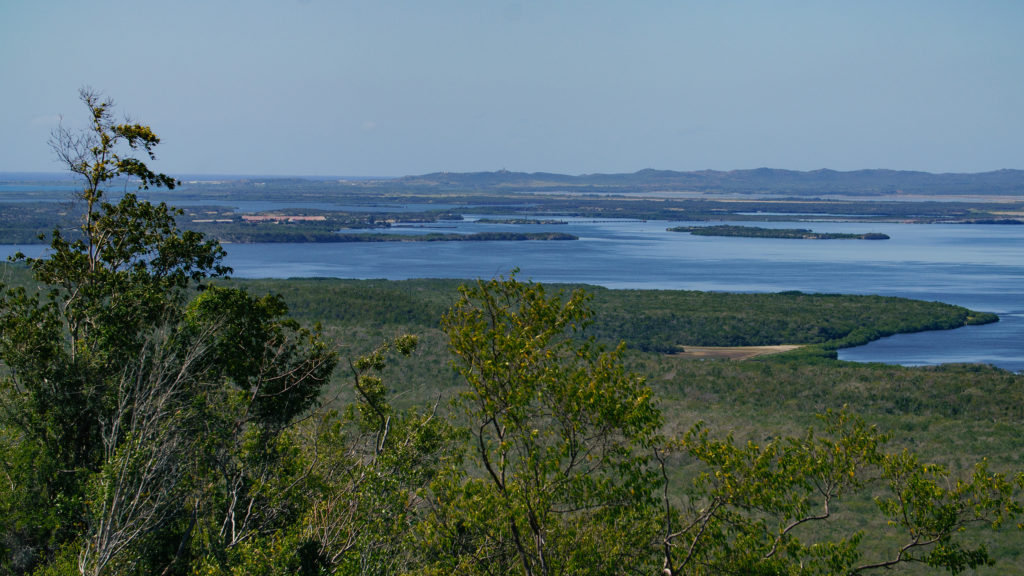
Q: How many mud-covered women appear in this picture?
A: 0